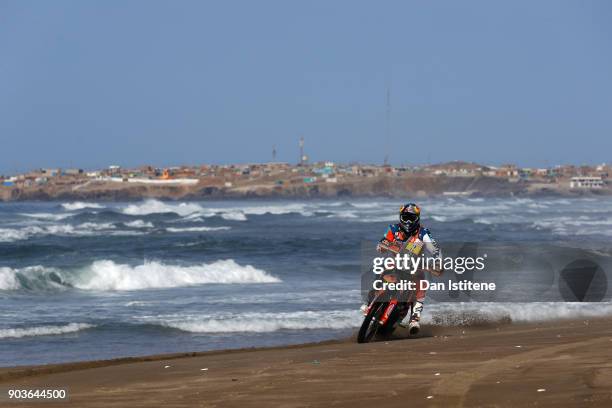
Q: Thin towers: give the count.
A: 3